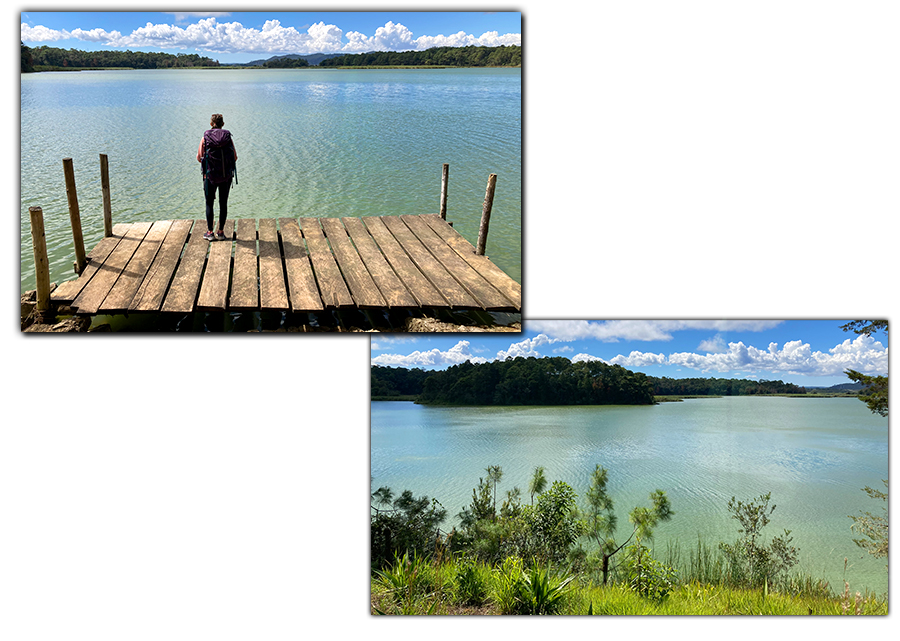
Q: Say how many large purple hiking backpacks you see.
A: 1